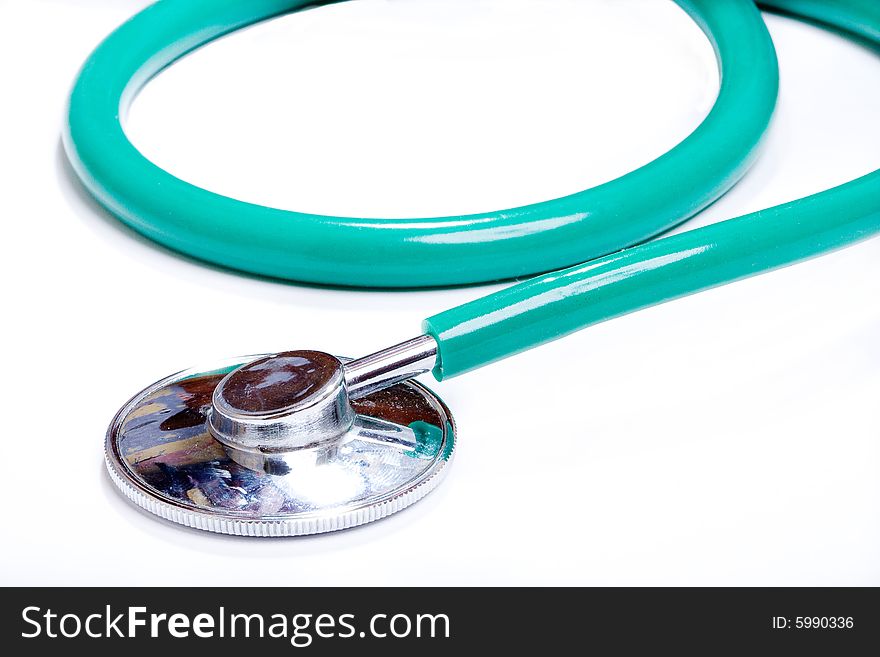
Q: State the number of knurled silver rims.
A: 1